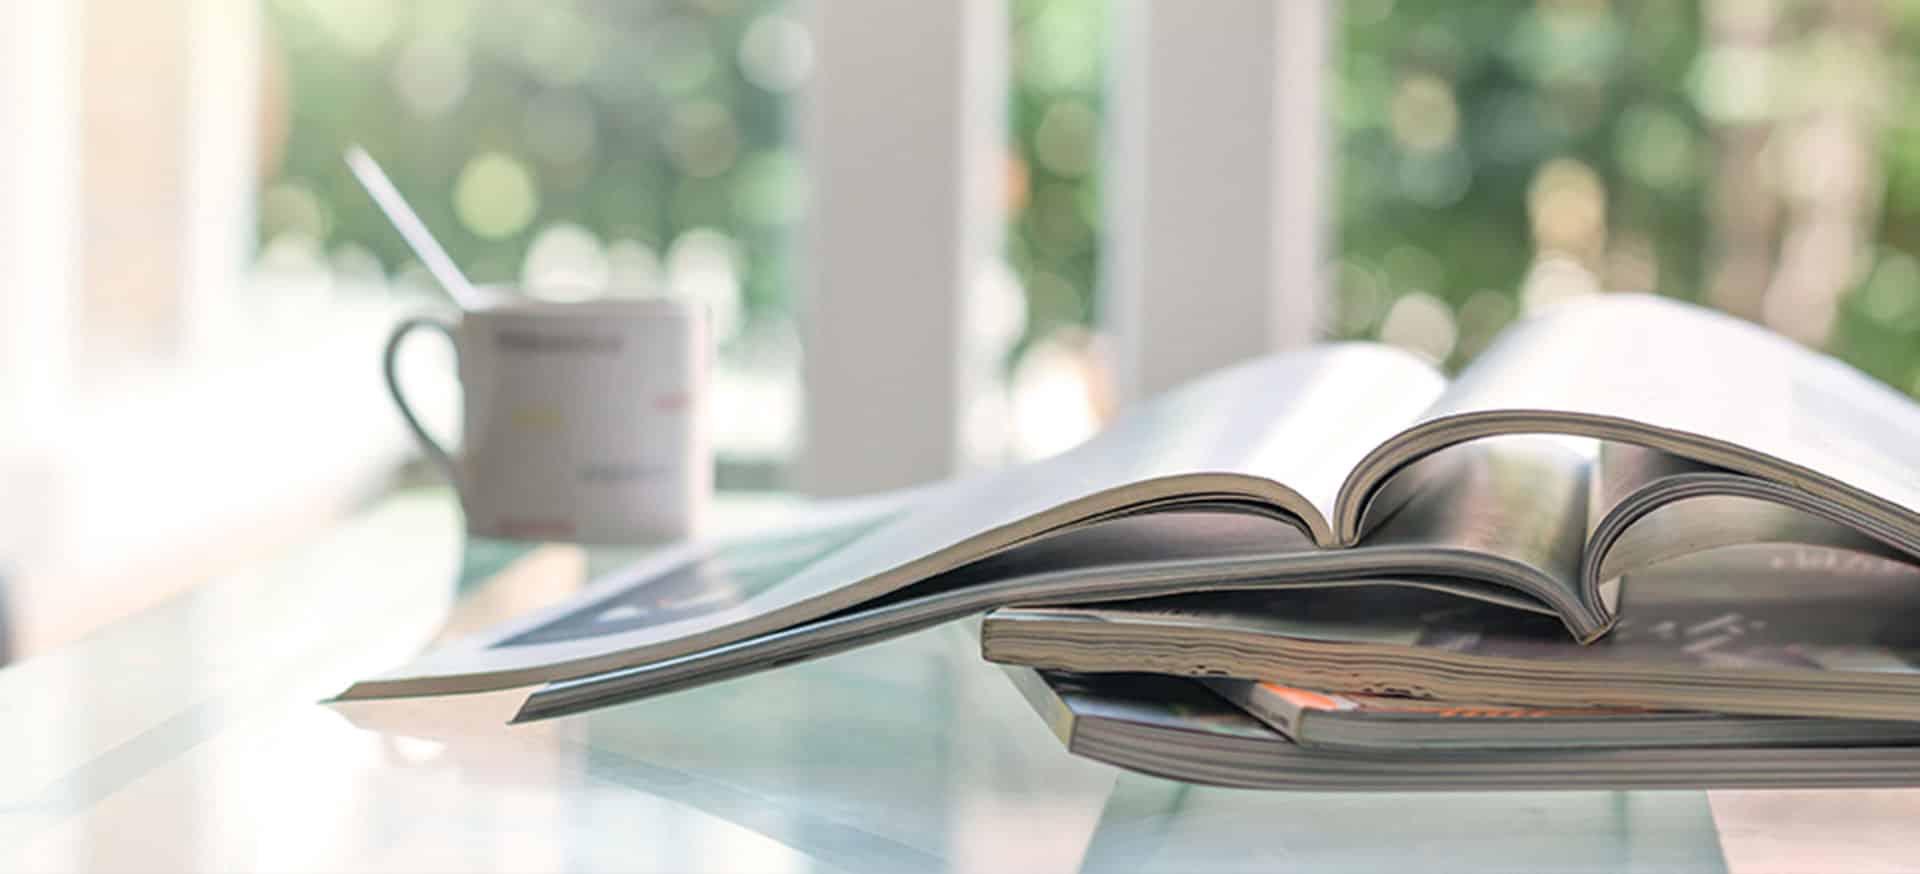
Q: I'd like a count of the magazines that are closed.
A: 3